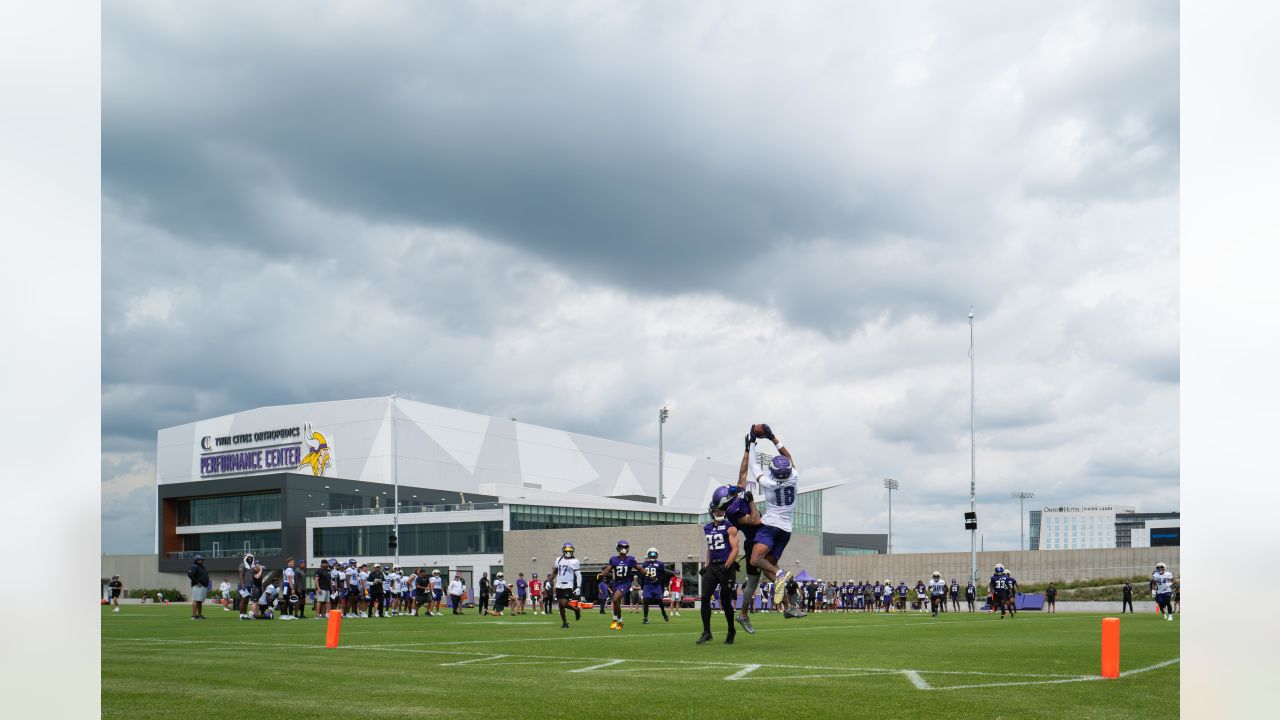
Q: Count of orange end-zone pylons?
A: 2